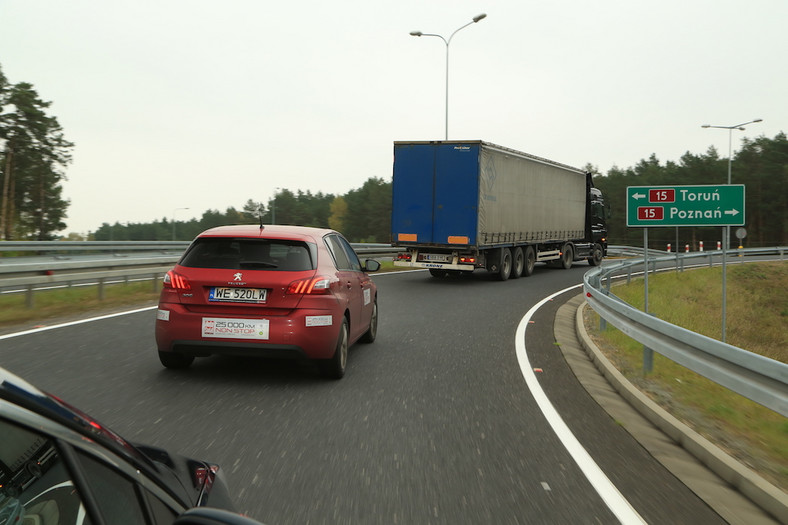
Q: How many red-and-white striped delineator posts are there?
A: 4